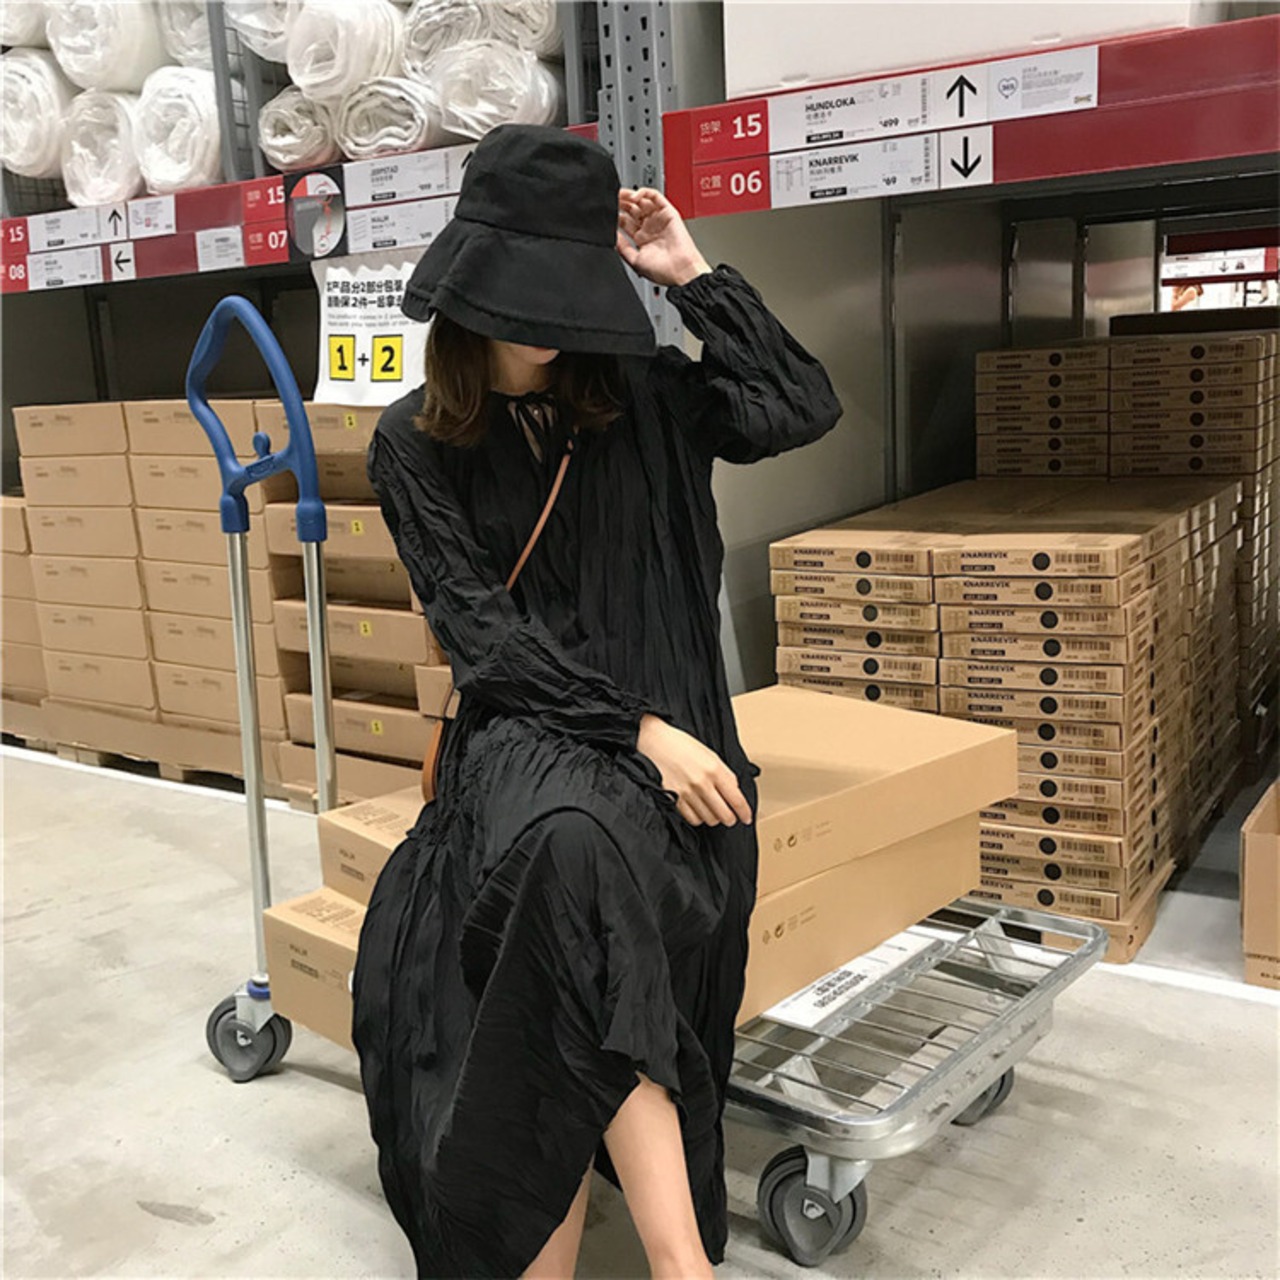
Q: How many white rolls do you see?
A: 13